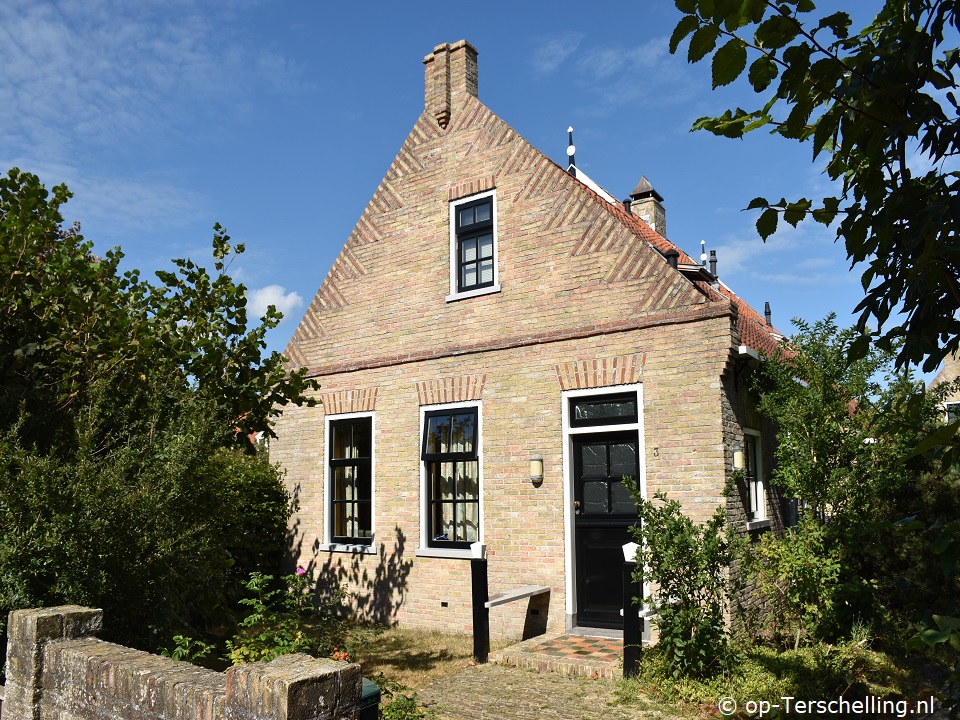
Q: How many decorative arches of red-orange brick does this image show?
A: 4